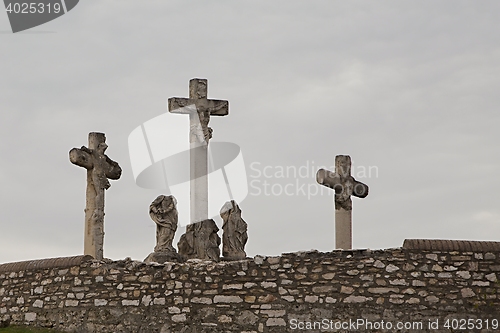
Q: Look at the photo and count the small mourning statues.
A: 2